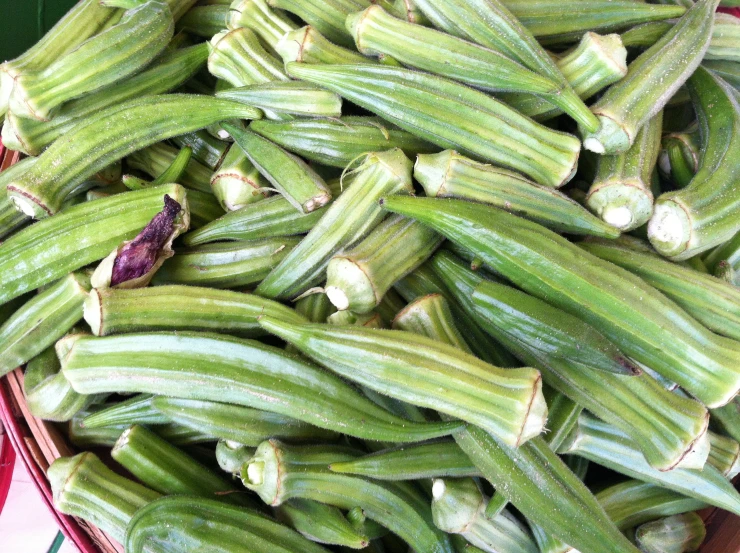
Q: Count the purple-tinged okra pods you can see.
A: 1